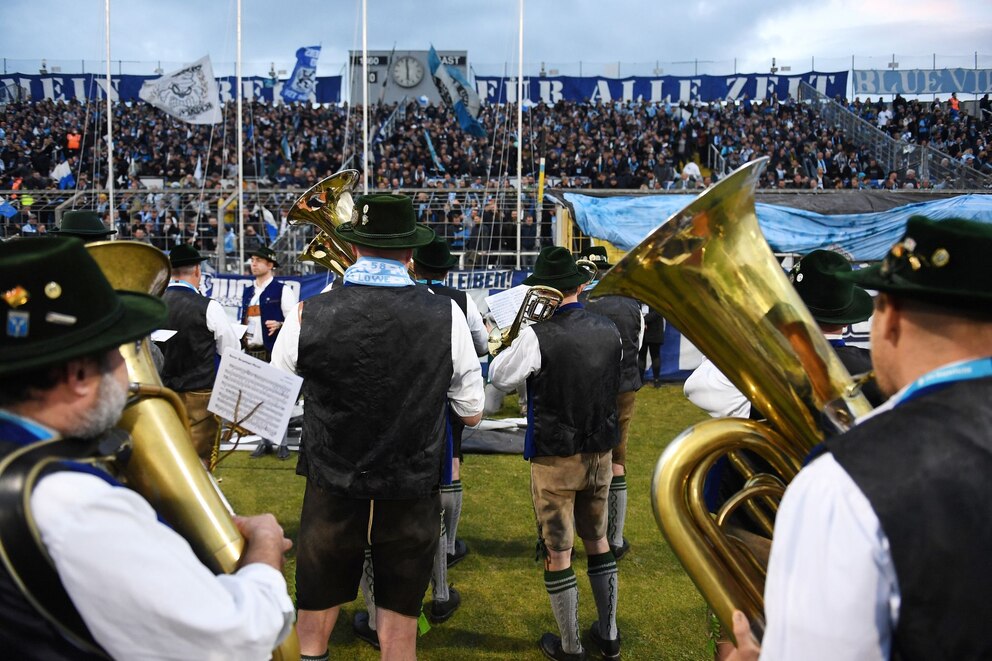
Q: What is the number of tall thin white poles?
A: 4